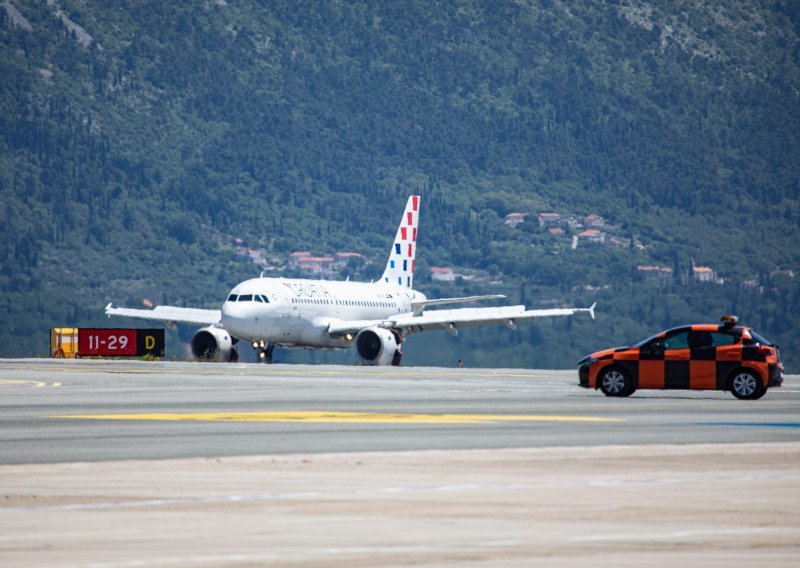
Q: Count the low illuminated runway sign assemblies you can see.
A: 1